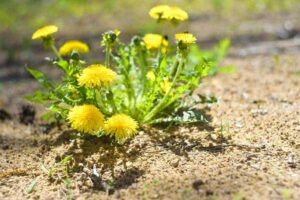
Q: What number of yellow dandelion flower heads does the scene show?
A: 9